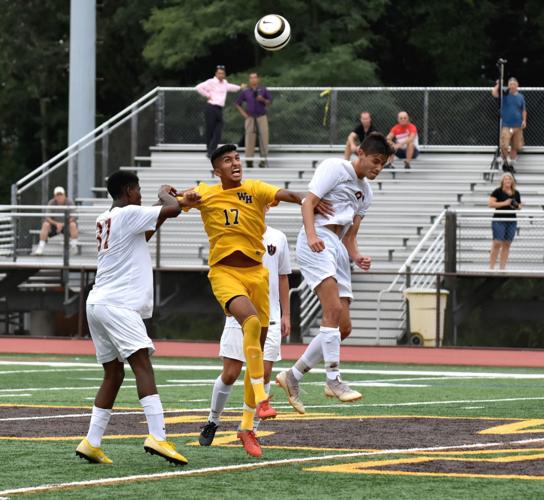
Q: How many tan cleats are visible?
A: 2